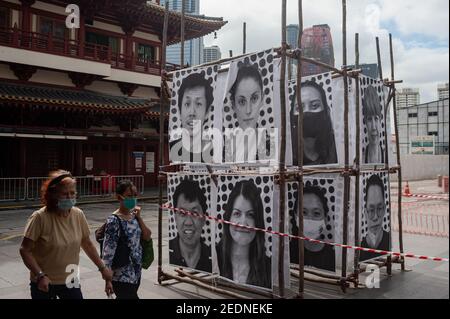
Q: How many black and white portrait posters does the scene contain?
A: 8